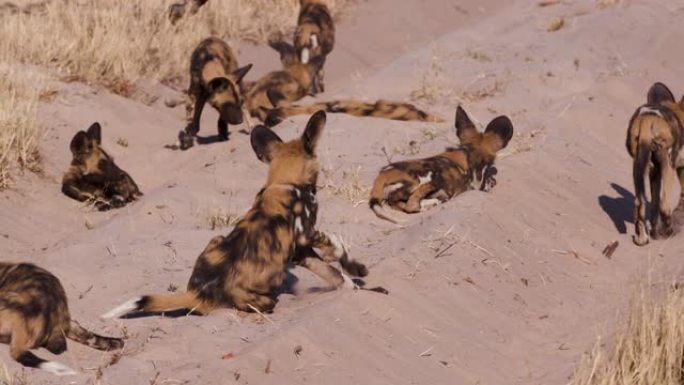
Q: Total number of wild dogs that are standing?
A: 3